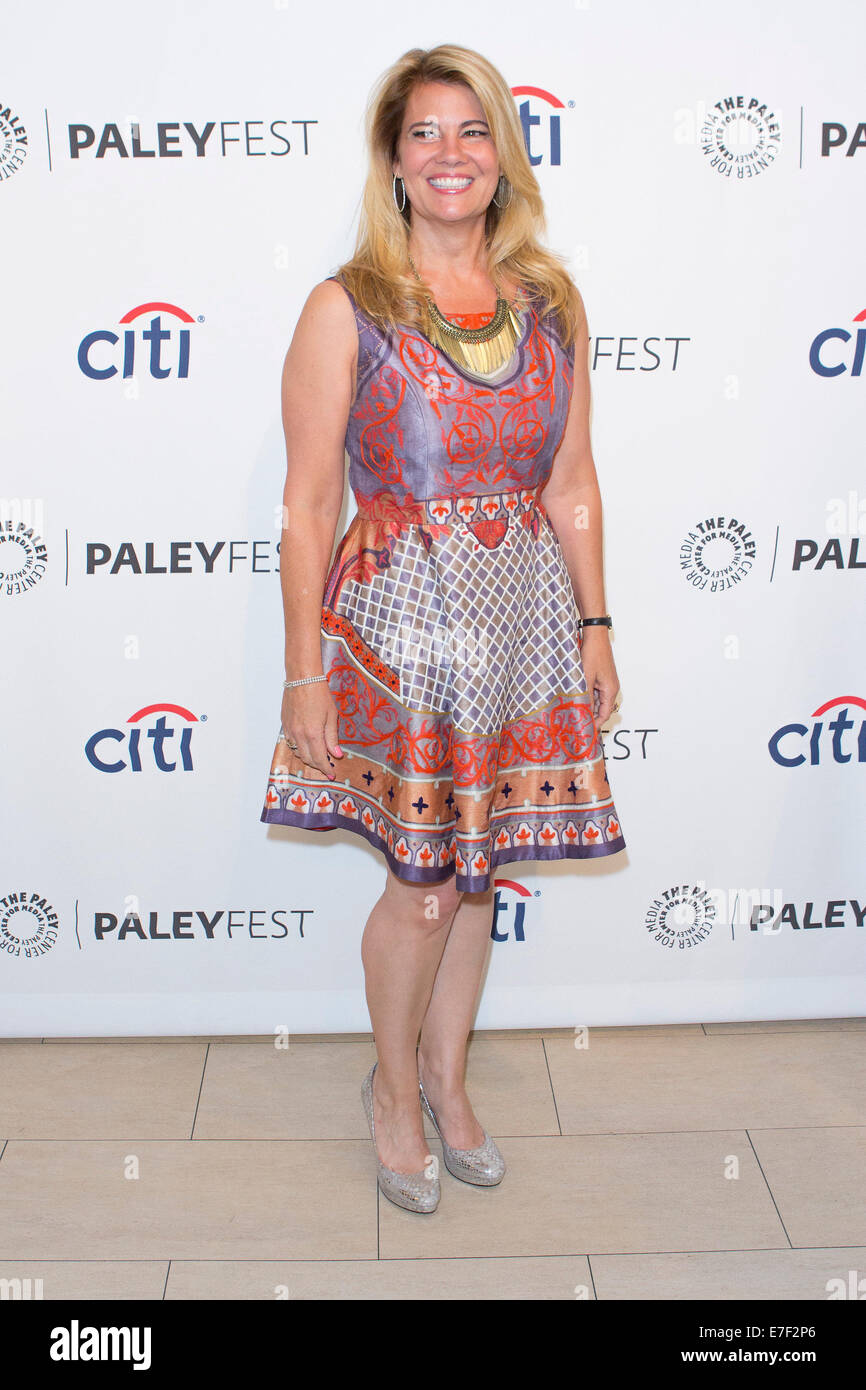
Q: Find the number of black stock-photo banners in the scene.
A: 1